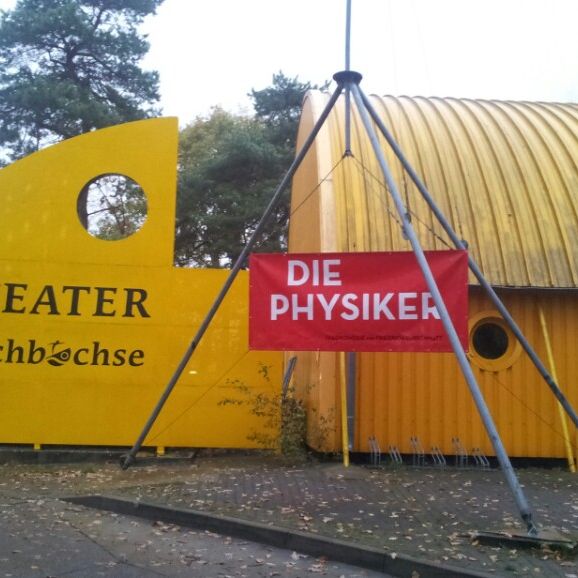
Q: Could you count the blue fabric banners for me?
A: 0